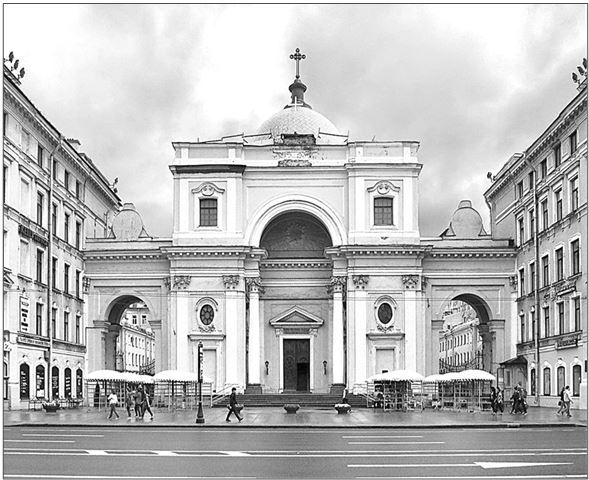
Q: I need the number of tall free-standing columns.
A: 2